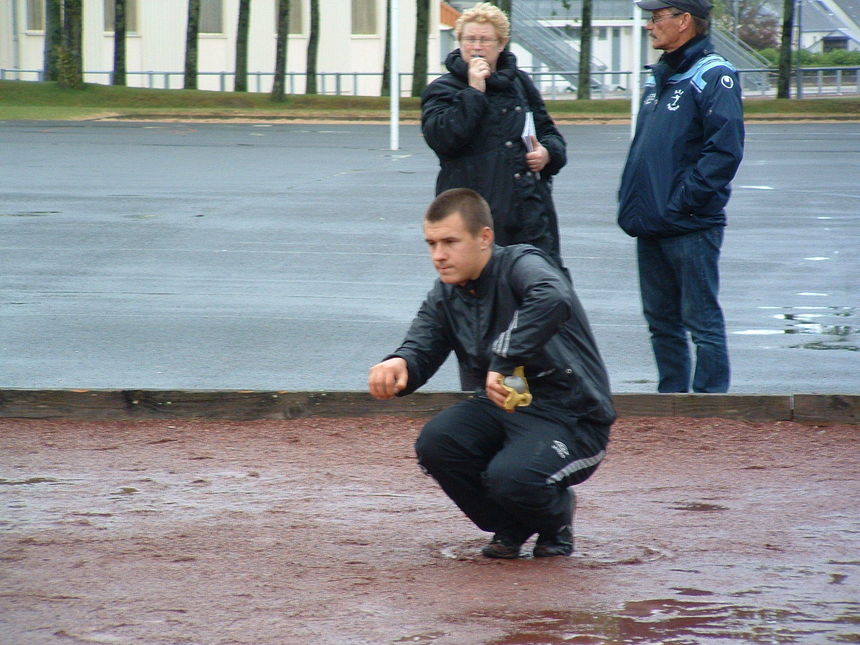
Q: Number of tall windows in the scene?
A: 5